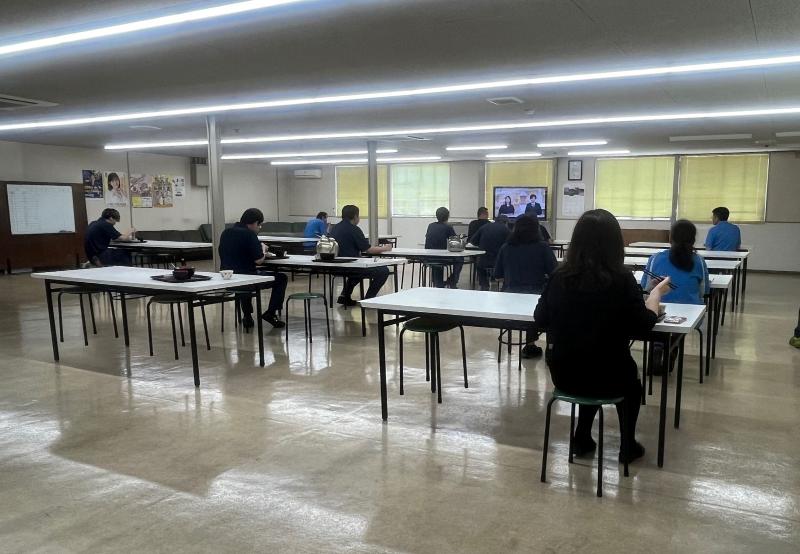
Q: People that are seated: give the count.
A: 12